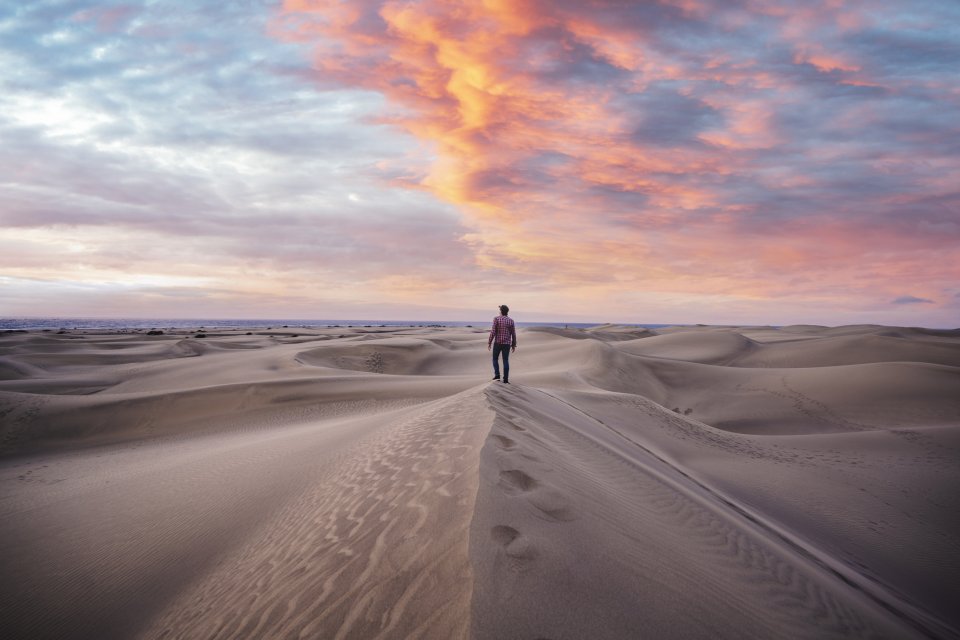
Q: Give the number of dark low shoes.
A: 2